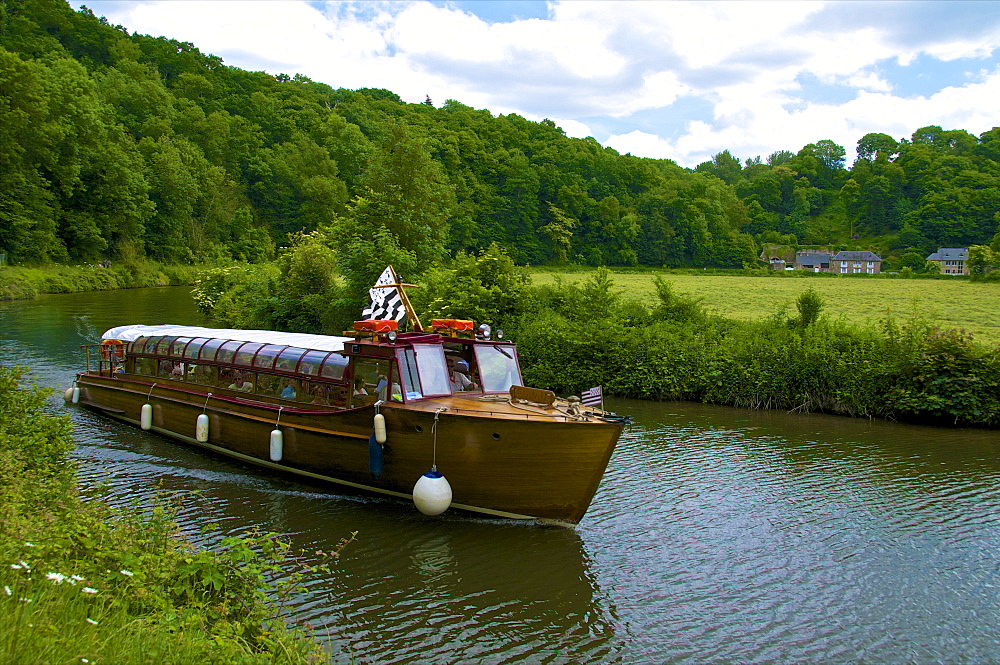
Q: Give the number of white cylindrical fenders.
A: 5